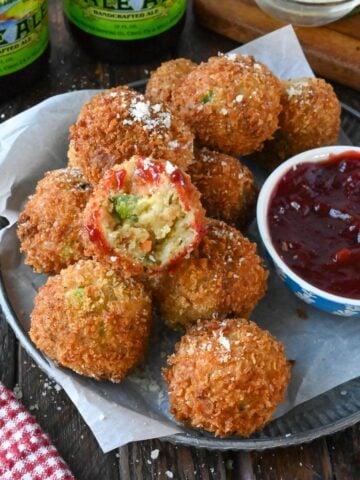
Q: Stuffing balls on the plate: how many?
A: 10